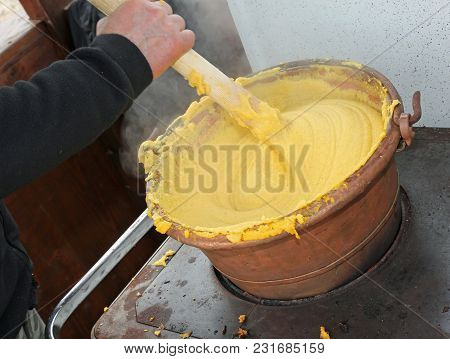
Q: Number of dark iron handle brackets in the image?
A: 1